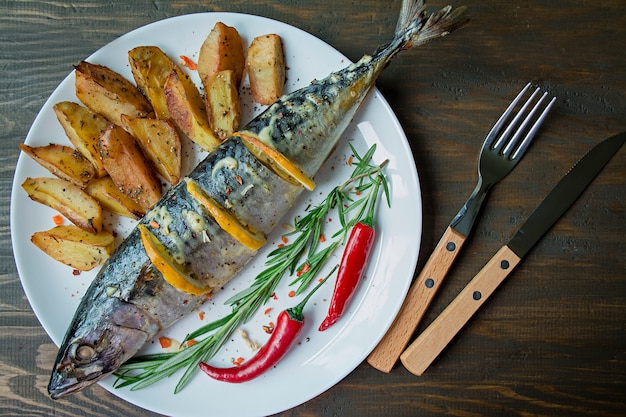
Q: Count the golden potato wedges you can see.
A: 13